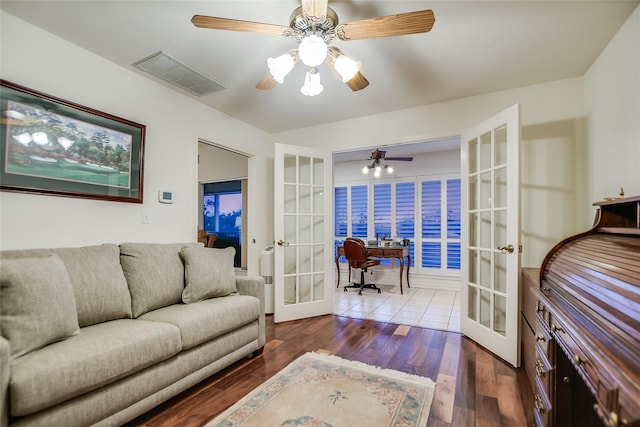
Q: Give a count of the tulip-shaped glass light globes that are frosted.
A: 4